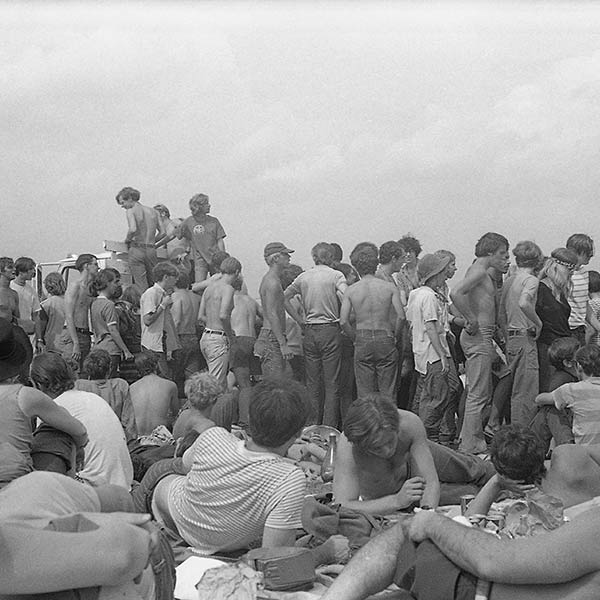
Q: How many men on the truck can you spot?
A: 3